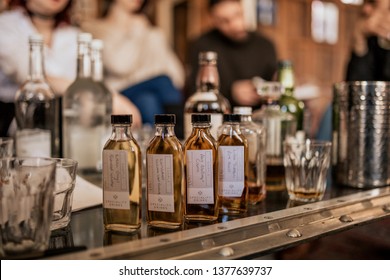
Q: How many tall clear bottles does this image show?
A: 3